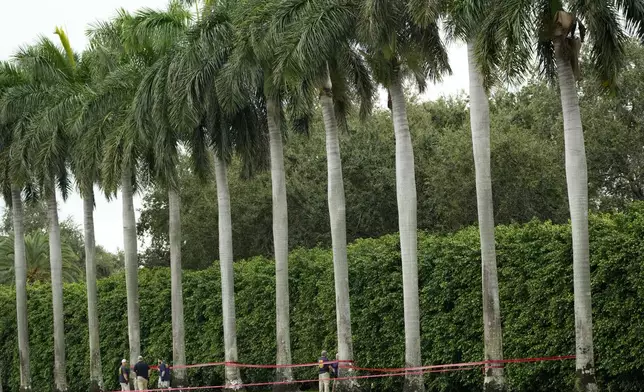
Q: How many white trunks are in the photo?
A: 11